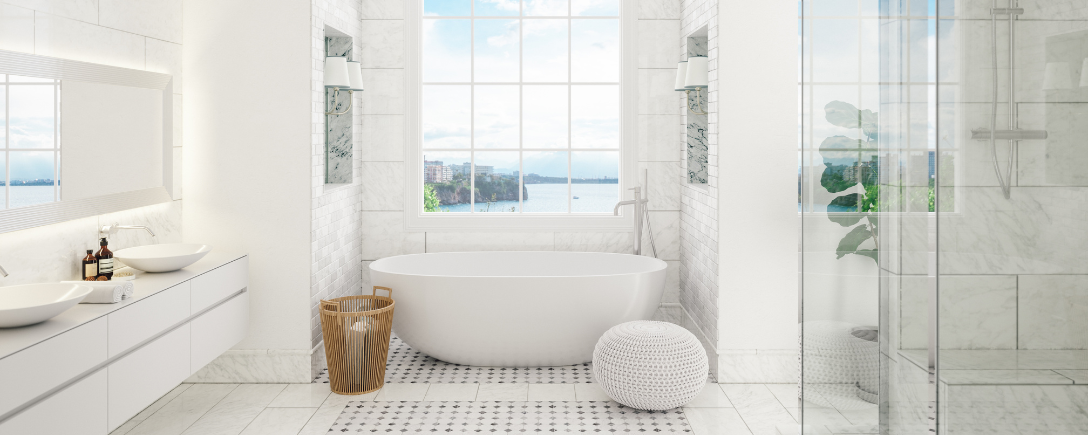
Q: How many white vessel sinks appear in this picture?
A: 2